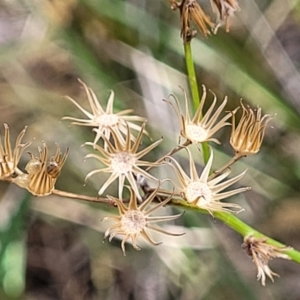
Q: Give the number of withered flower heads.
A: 11